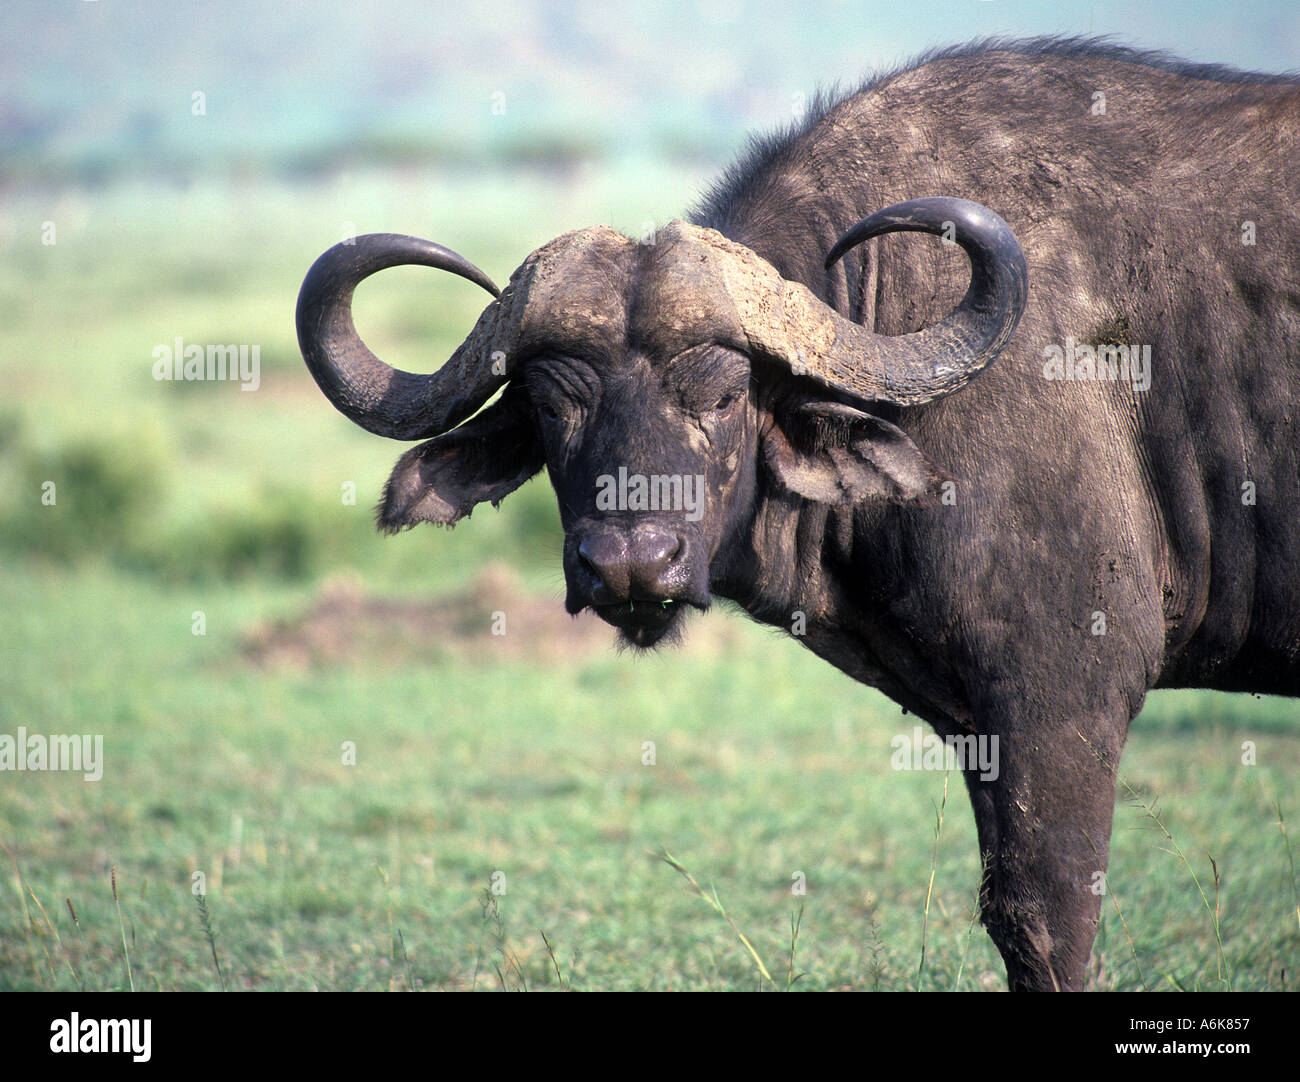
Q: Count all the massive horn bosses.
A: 2